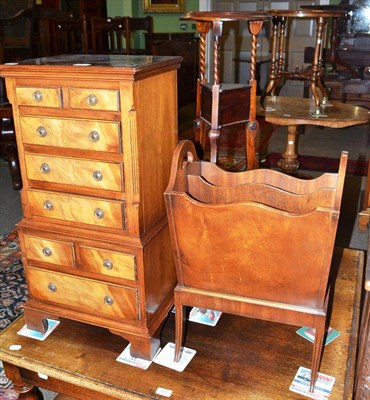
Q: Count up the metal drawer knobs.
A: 12